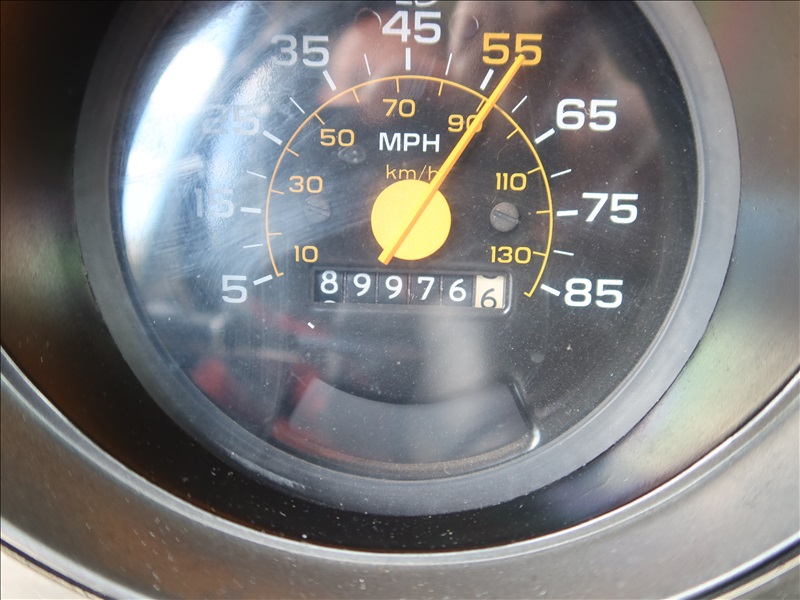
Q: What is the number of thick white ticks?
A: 9